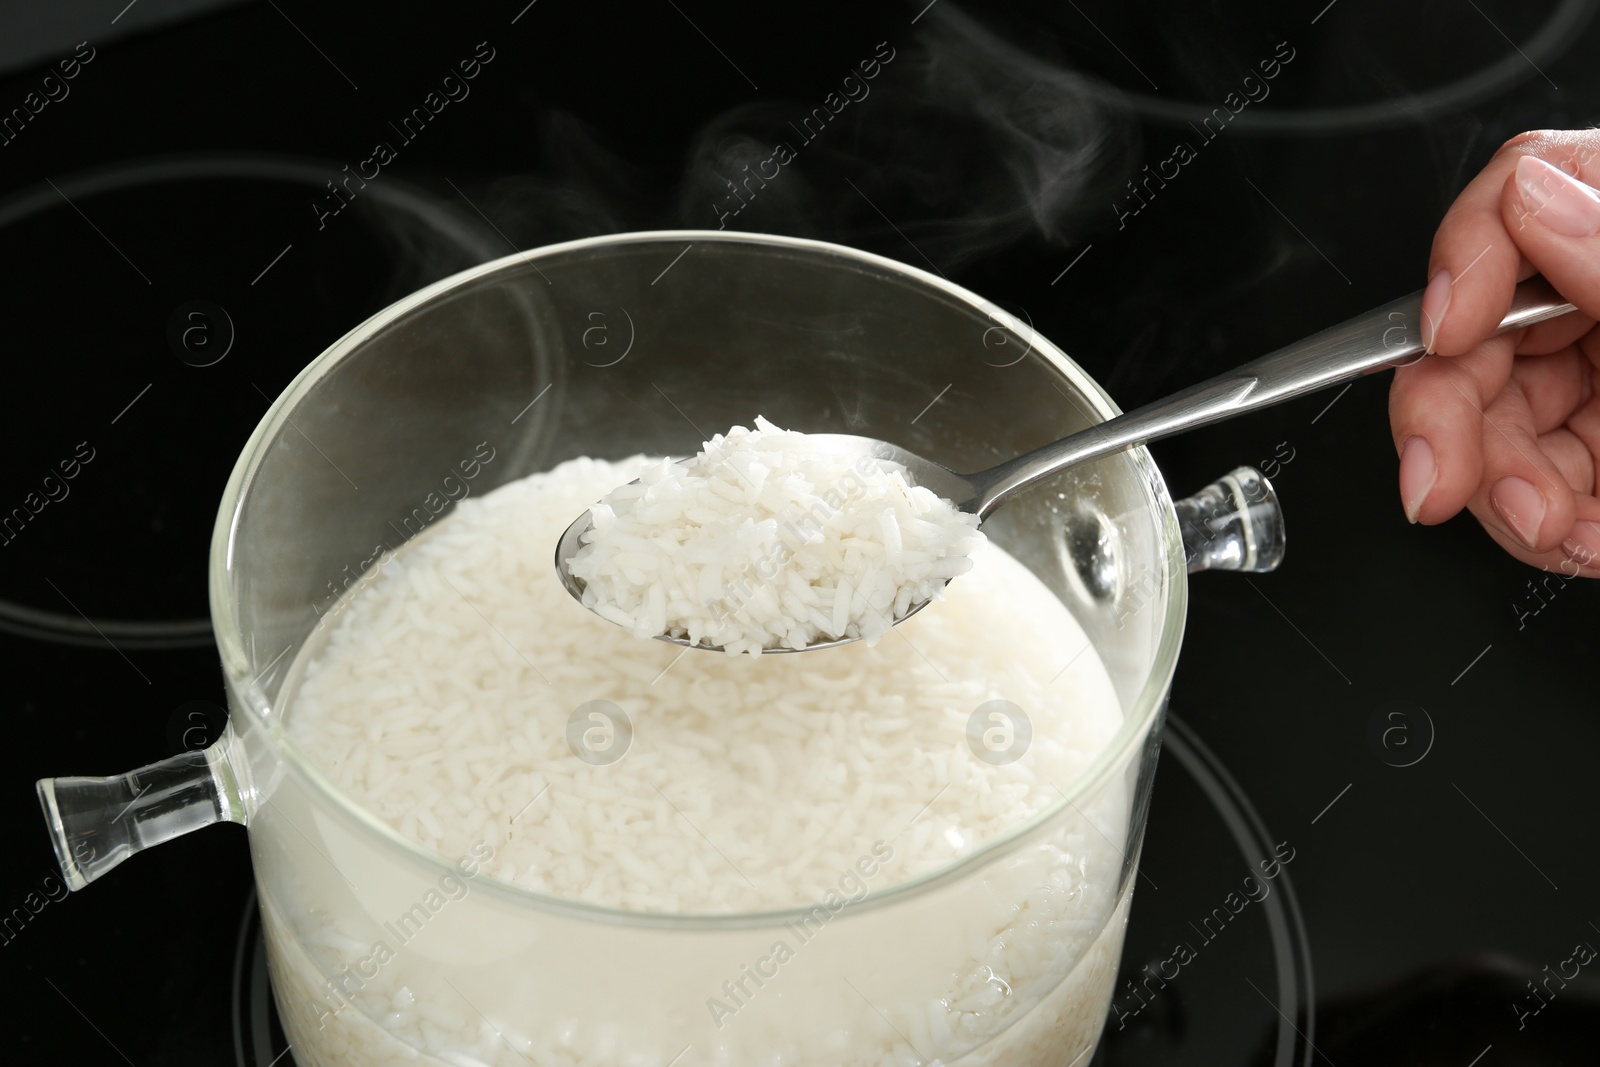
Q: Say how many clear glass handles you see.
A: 2